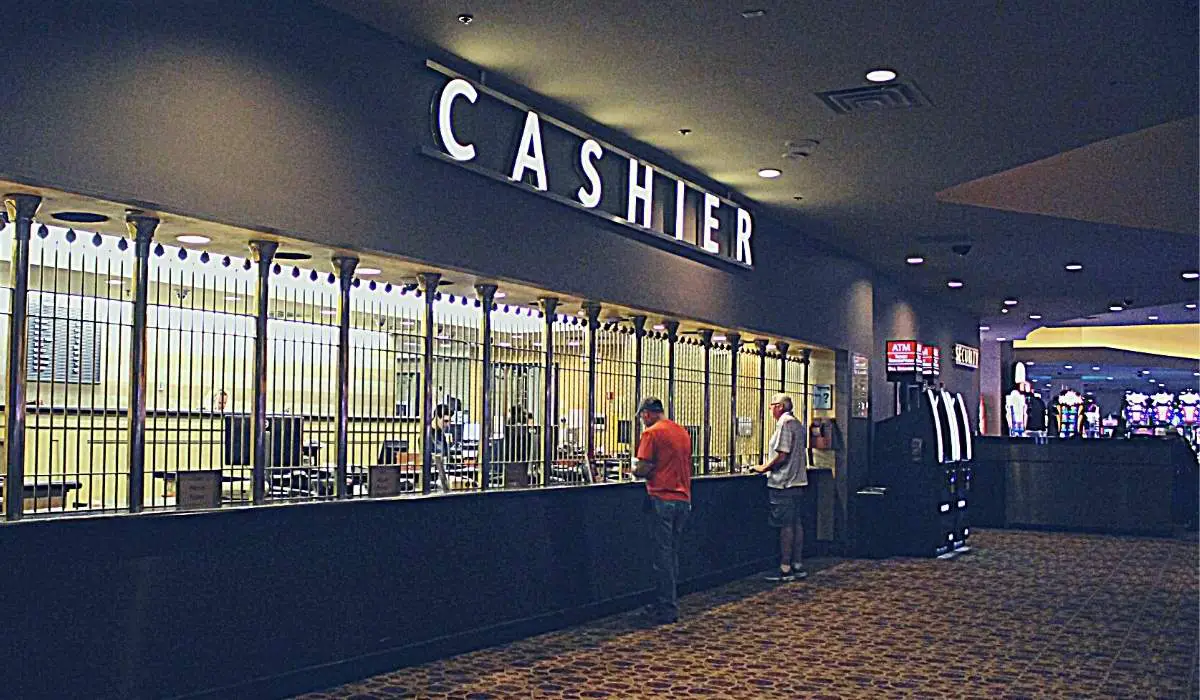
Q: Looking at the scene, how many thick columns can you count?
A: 15